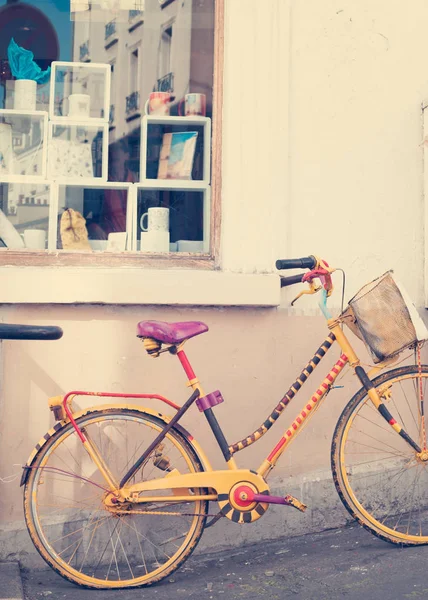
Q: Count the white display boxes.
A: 7